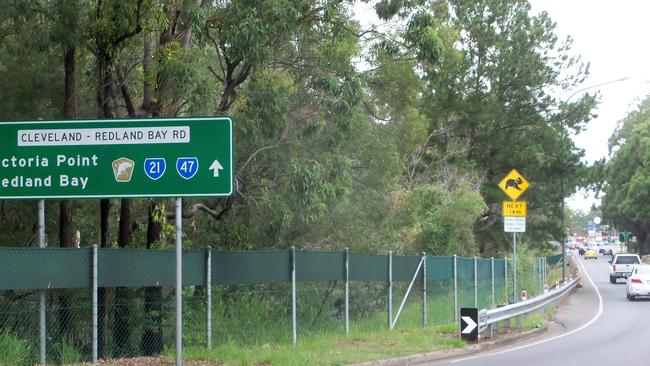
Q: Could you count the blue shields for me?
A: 2